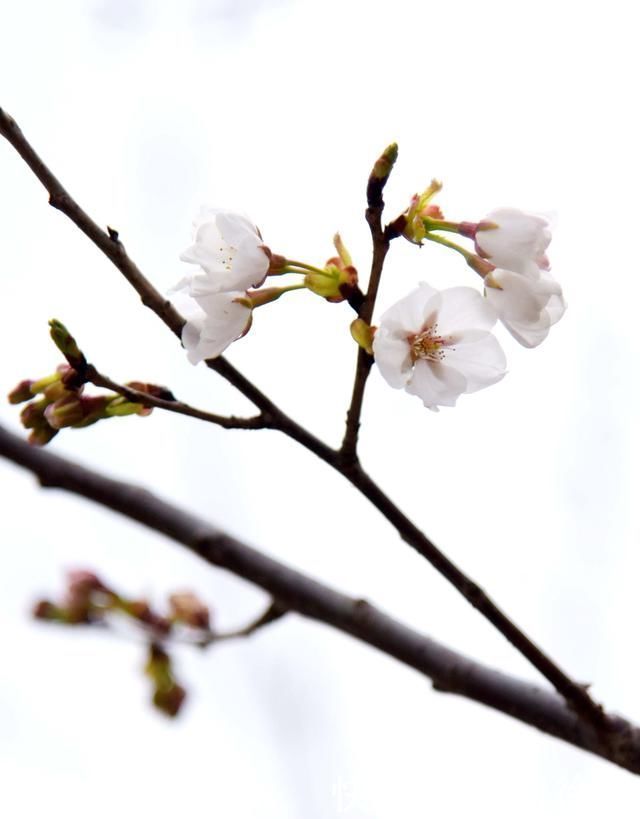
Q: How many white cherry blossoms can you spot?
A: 5